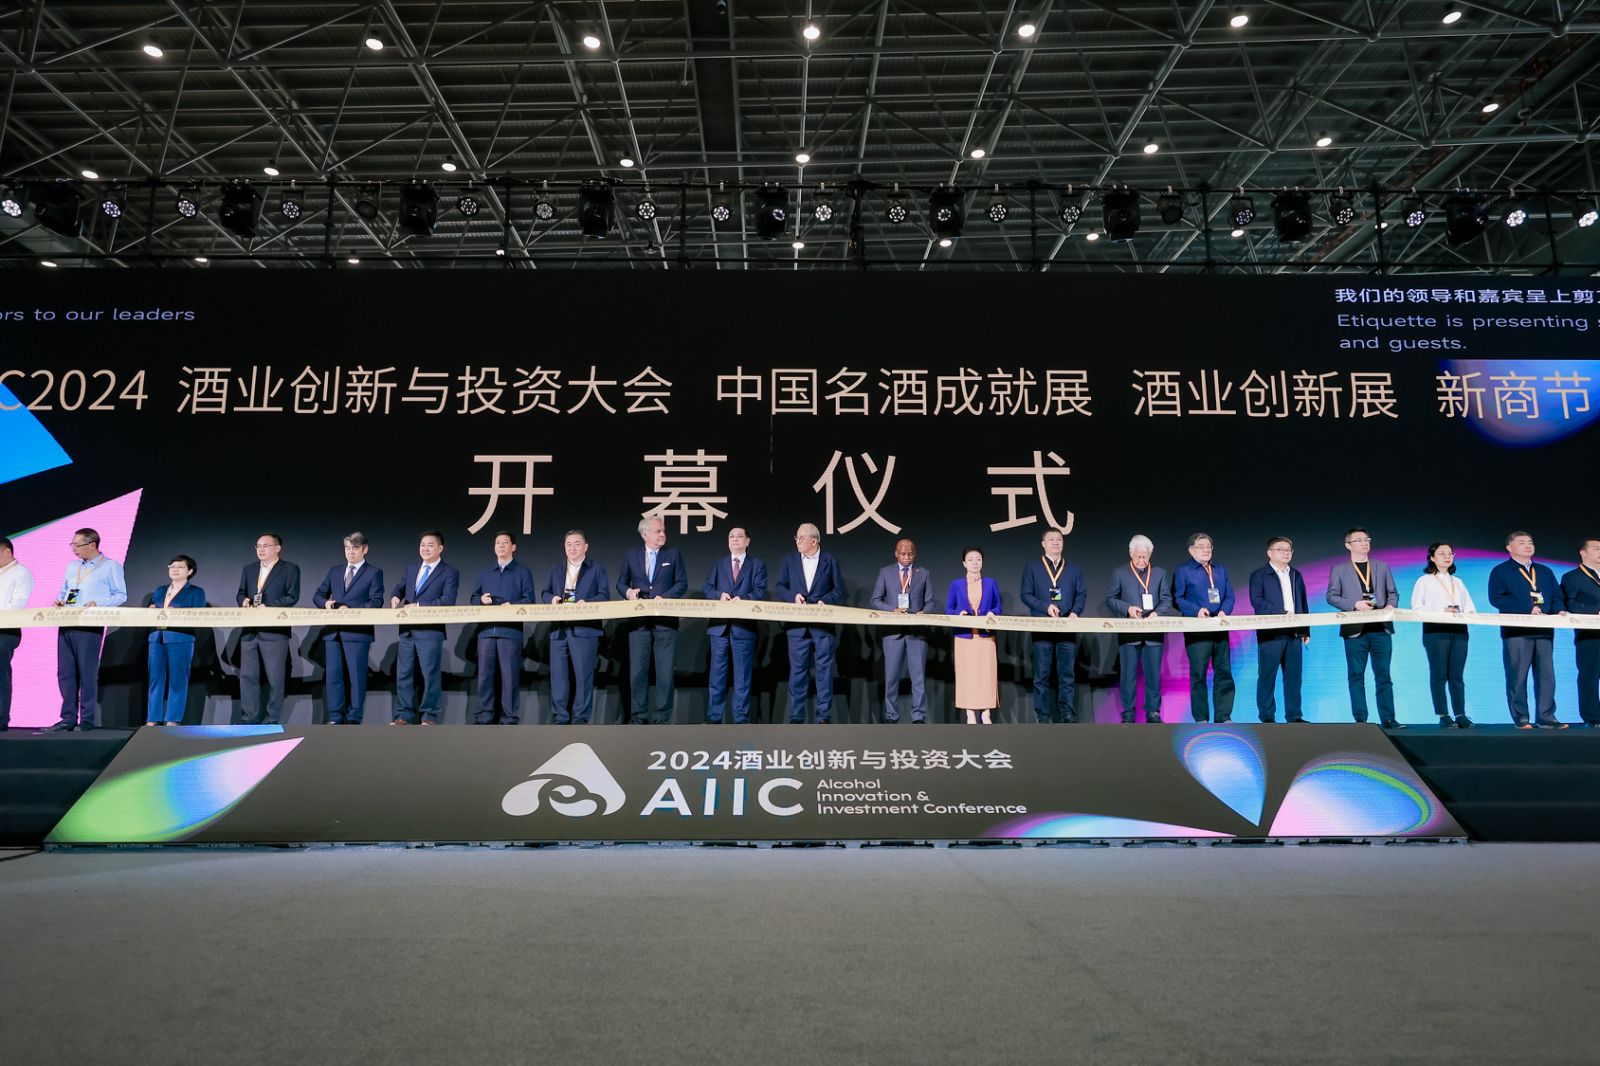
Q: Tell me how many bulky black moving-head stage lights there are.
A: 9